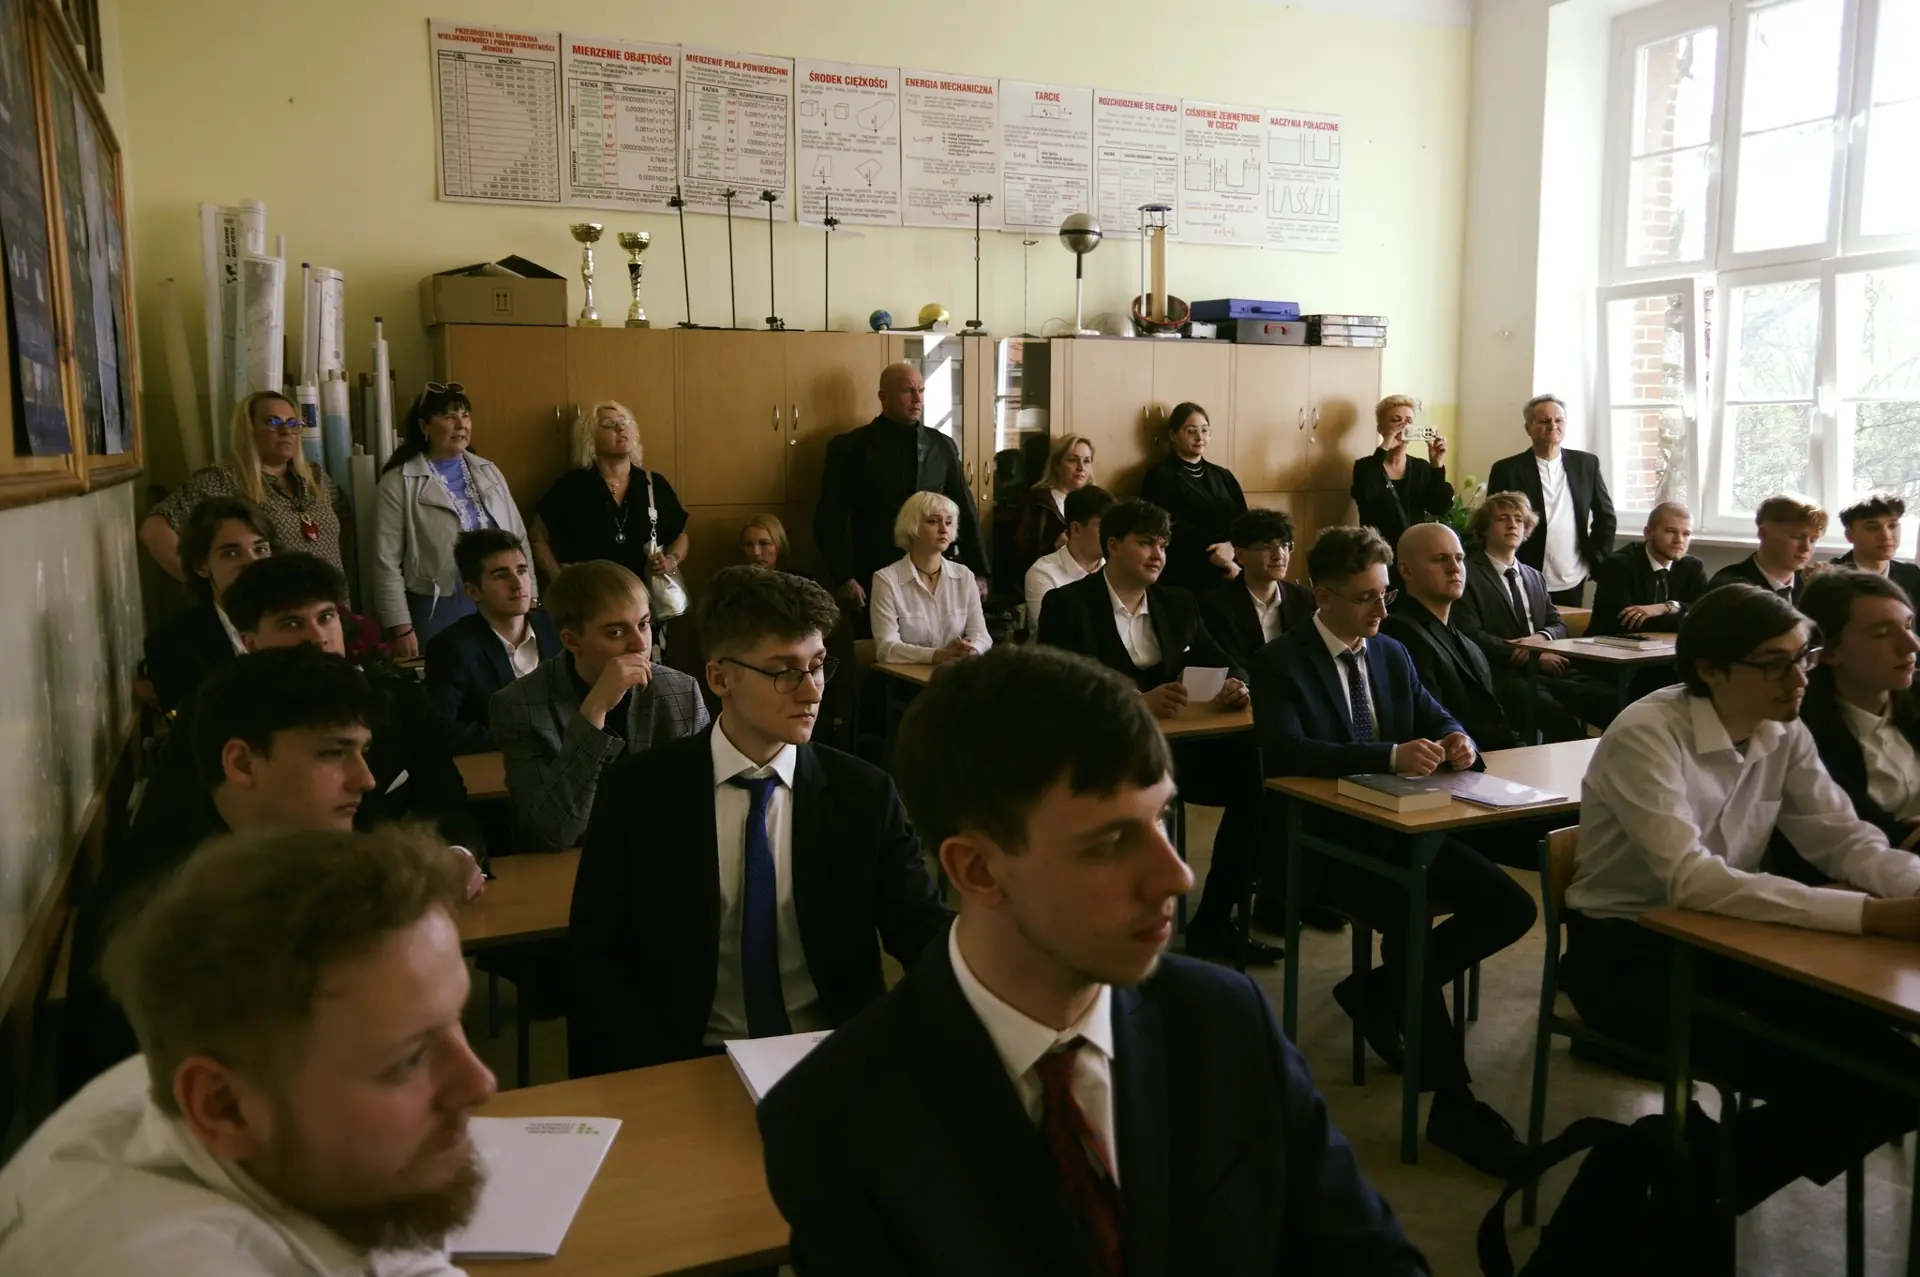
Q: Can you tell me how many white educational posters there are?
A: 9